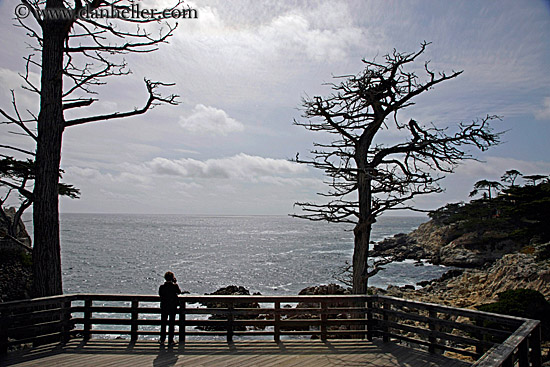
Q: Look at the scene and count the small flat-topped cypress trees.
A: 3